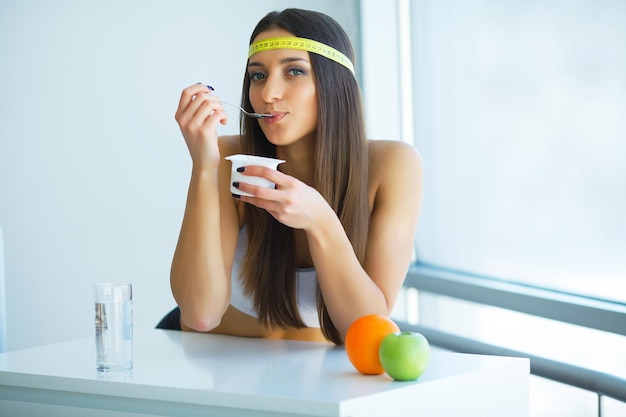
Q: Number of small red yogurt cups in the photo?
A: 0